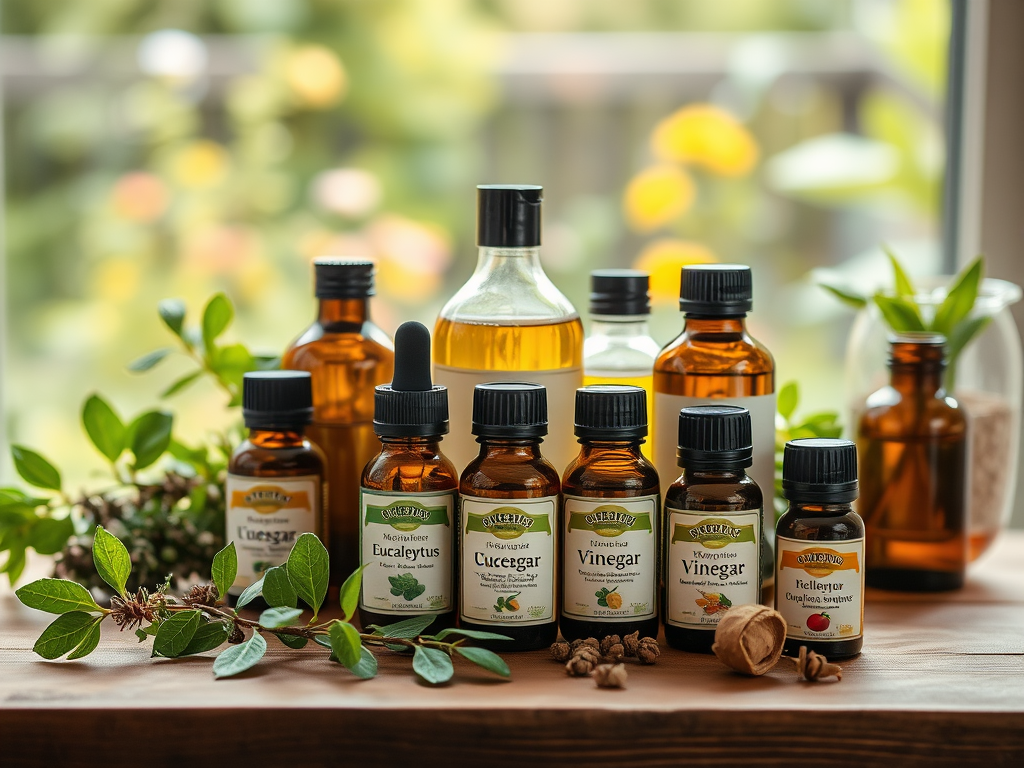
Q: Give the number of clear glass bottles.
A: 2